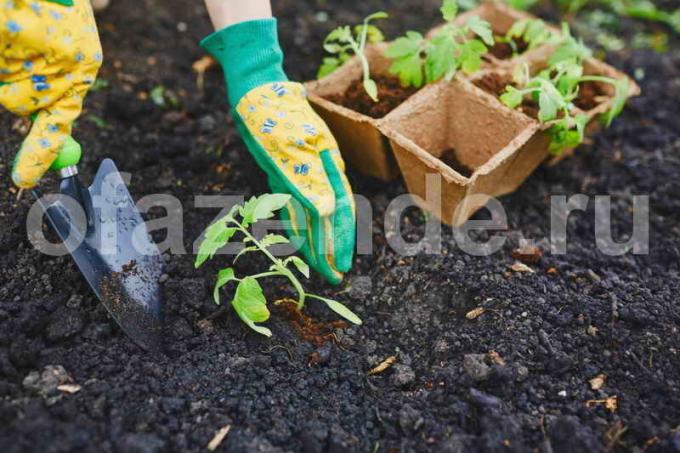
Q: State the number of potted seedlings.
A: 5